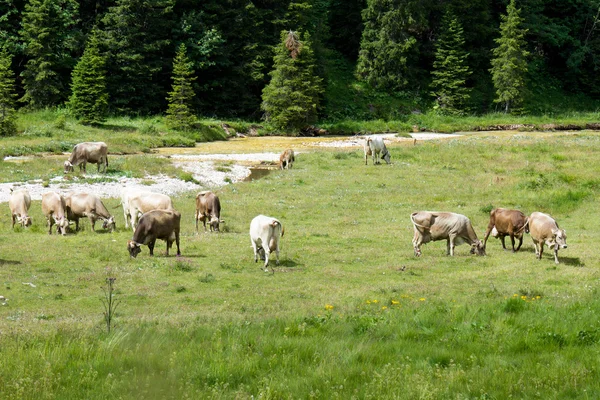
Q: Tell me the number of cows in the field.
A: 13